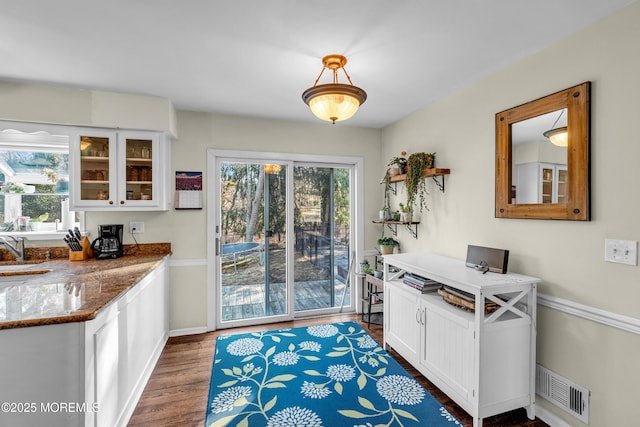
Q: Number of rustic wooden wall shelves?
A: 2